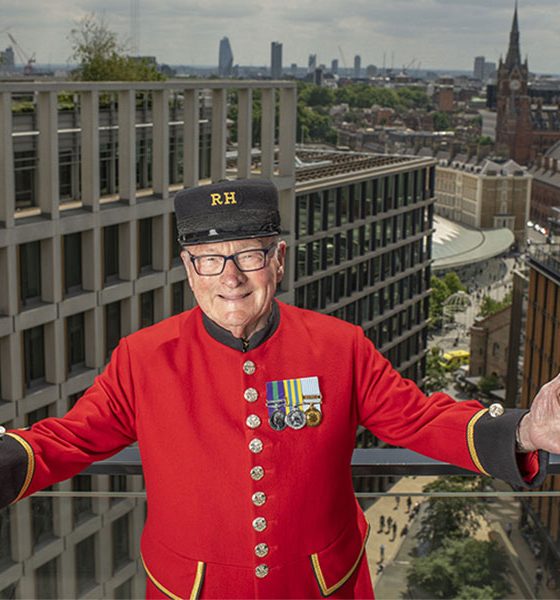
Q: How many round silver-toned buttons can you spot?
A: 11